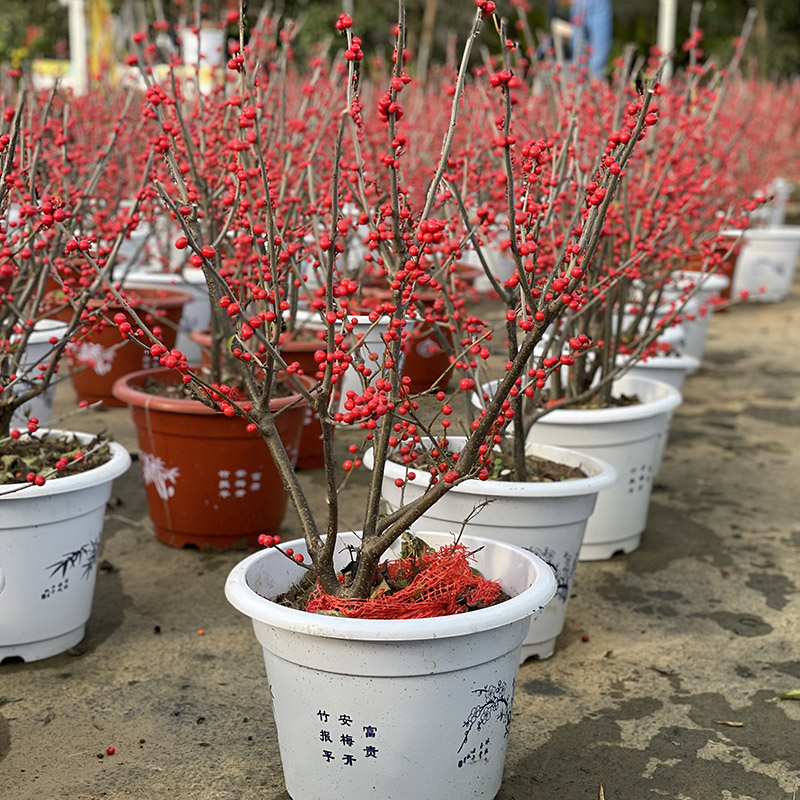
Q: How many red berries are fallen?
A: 3